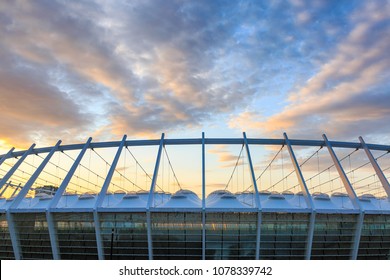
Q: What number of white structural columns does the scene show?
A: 11